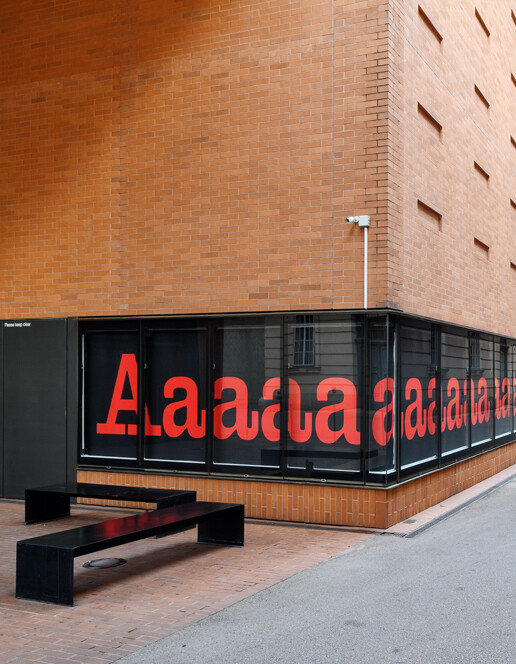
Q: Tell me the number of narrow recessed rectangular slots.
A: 12